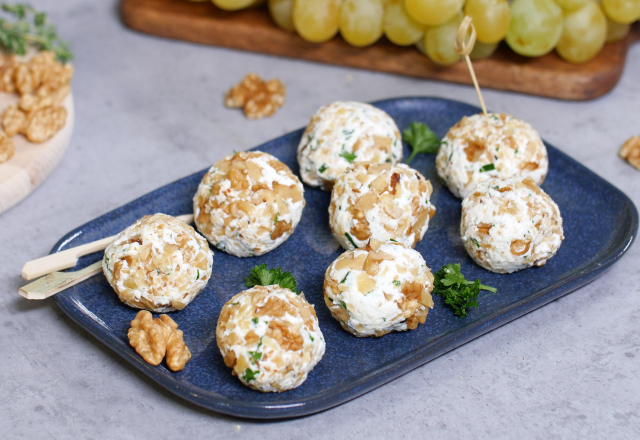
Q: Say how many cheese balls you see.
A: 8